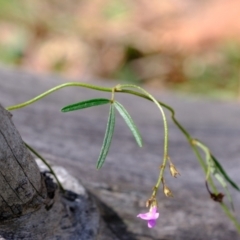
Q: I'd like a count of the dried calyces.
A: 2